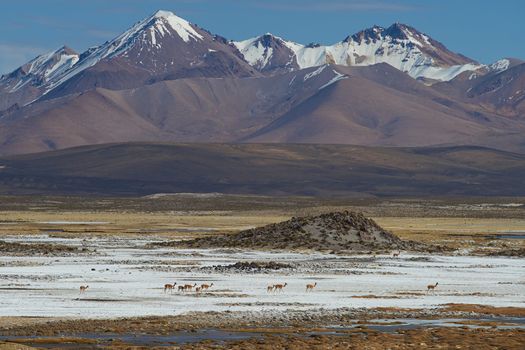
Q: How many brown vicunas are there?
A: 11